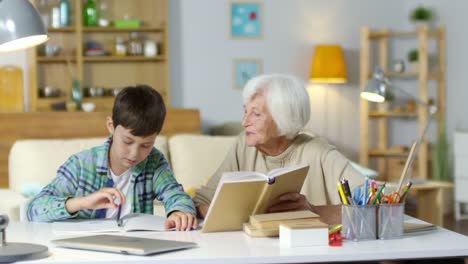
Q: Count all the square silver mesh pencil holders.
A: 2